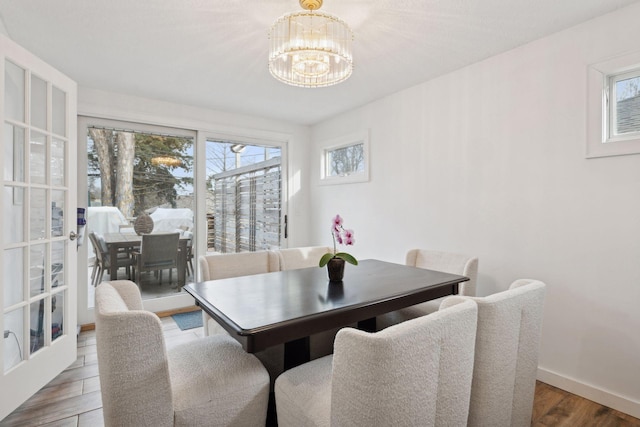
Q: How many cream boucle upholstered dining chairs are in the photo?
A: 6